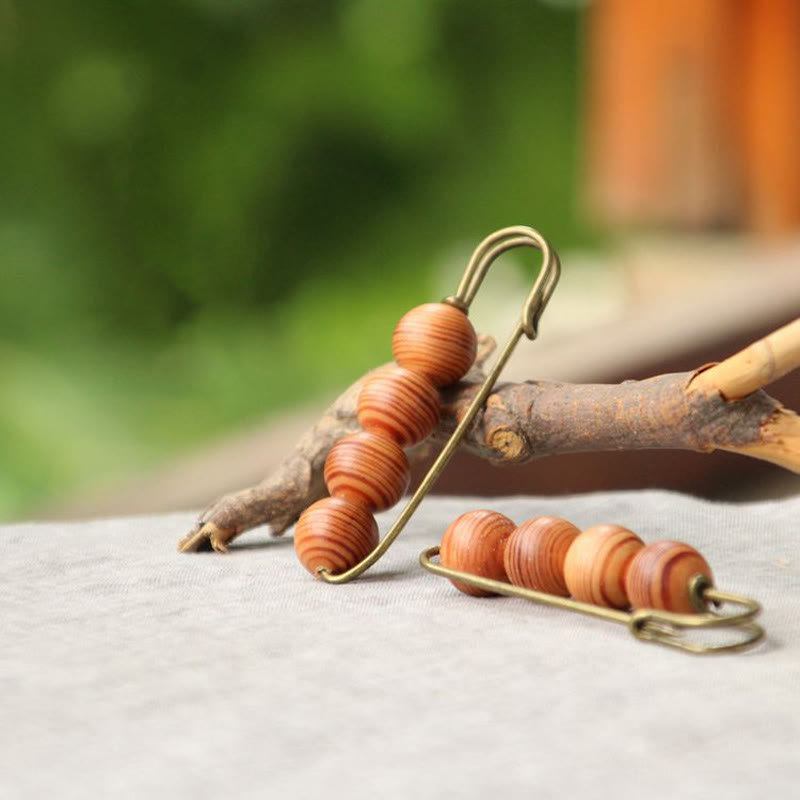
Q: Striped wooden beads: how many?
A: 8